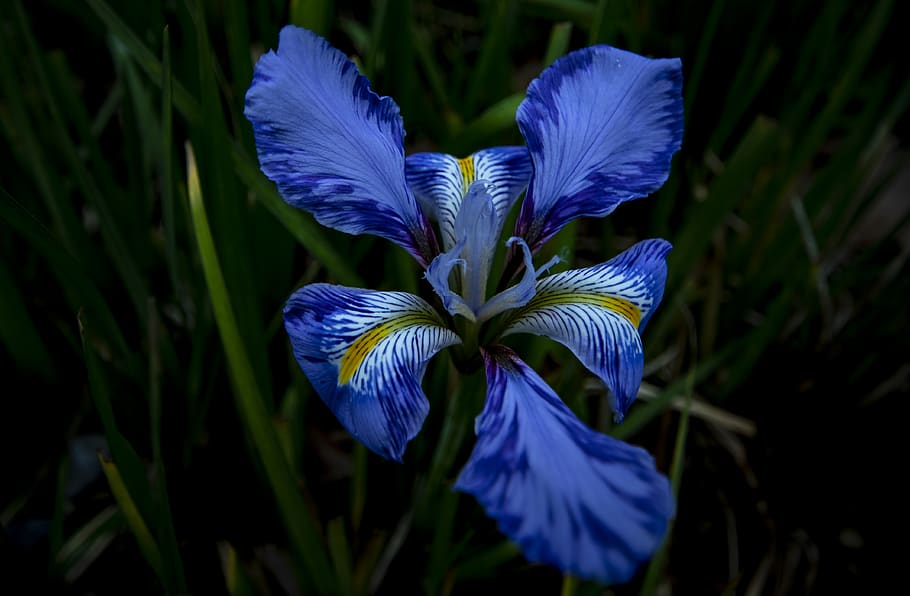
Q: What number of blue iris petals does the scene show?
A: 6